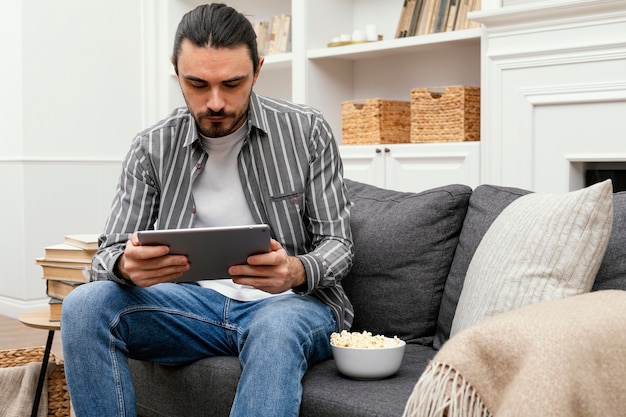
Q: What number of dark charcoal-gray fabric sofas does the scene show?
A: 1